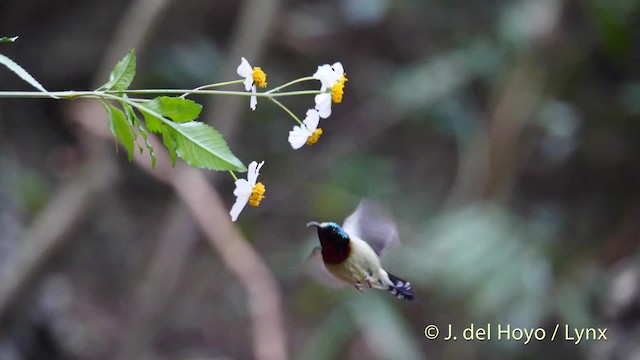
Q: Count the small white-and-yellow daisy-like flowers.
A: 4